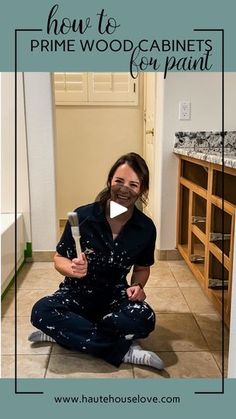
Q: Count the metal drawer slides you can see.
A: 4